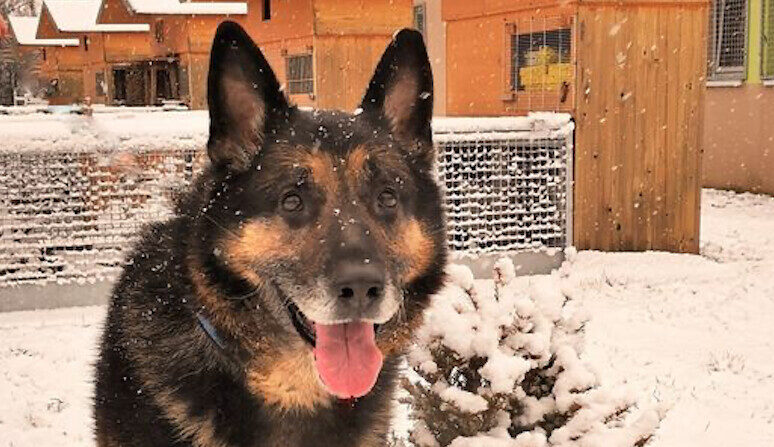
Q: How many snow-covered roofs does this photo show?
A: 3